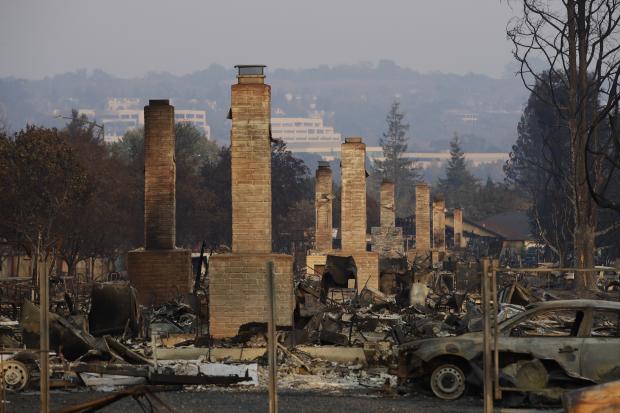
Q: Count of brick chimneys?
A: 8